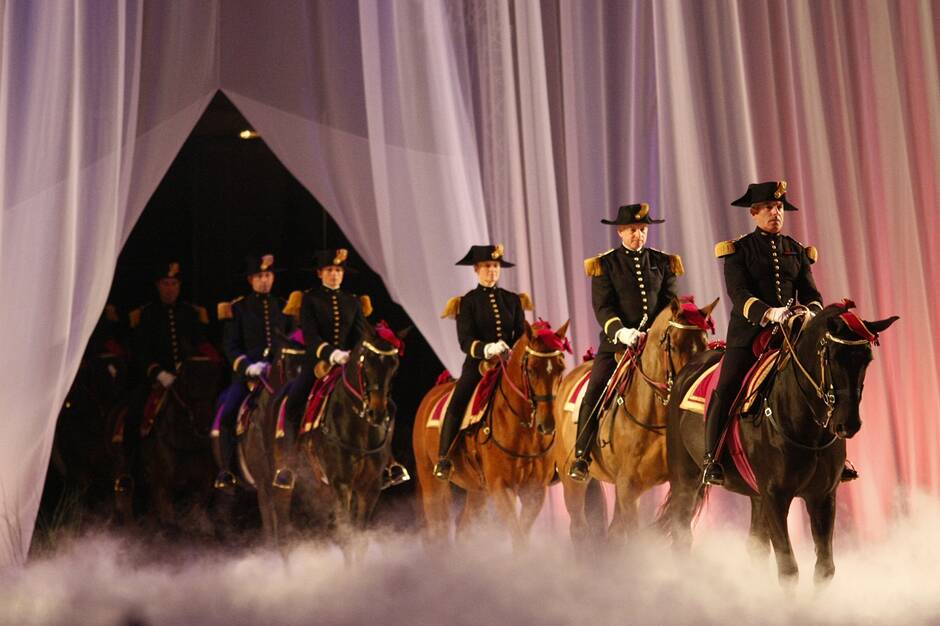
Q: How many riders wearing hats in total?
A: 6